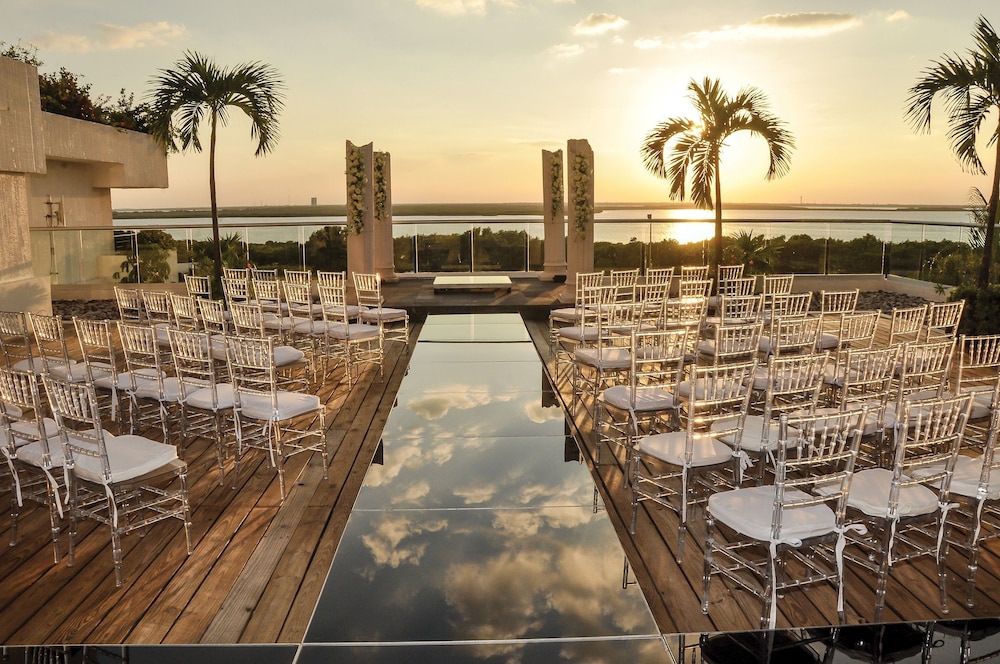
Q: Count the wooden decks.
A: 2